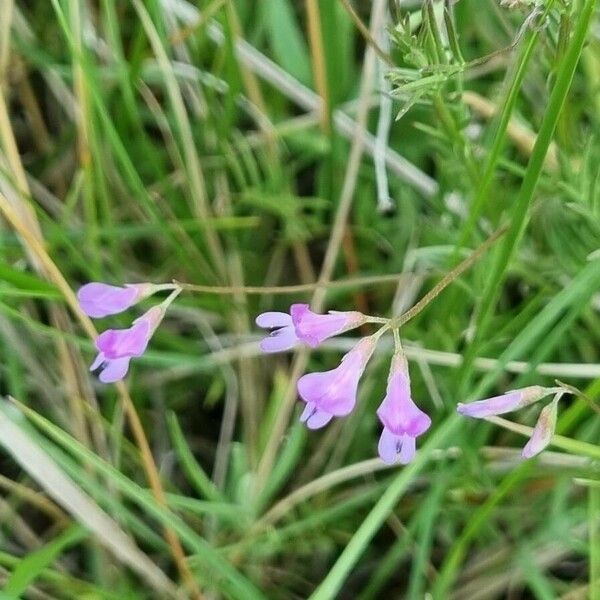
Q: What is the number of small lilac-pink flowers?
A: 7